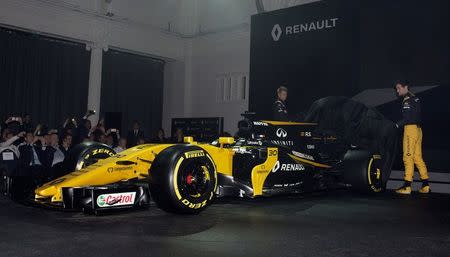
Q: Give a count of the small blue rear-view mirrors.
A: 0